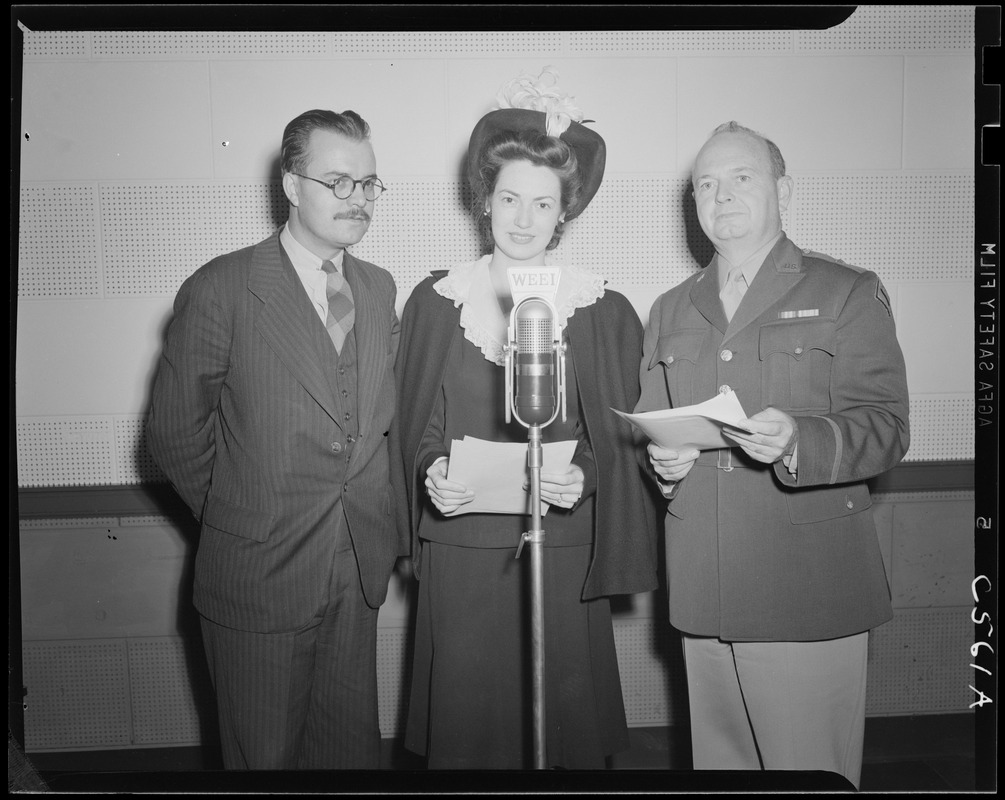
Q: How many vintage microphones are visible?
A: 1